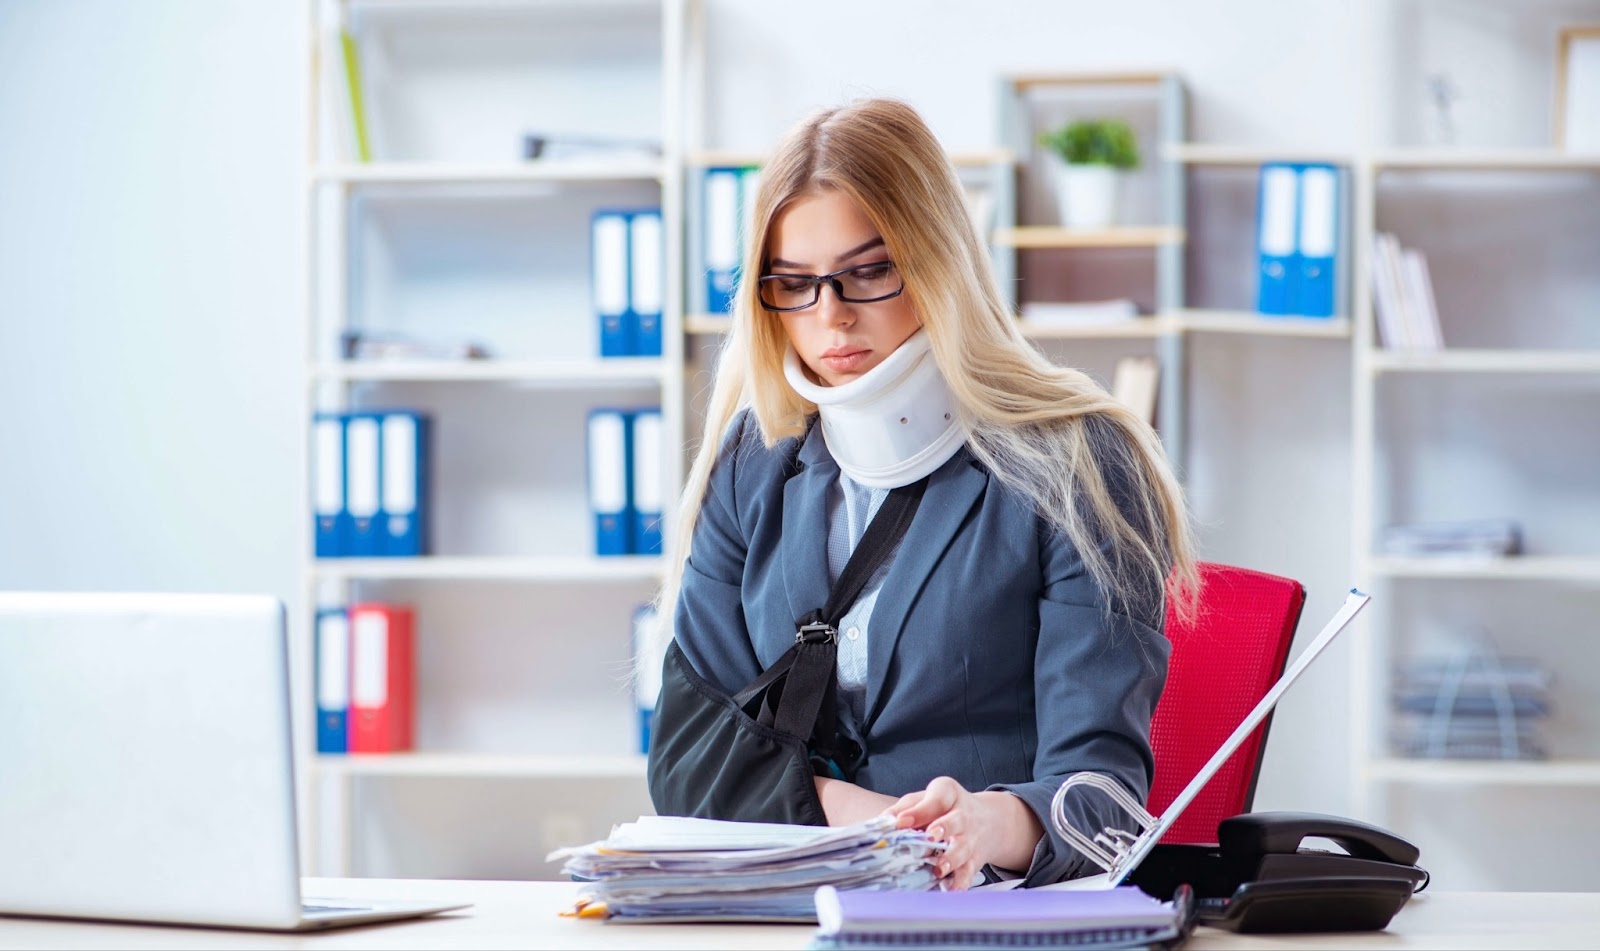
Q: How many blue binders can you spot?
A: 12